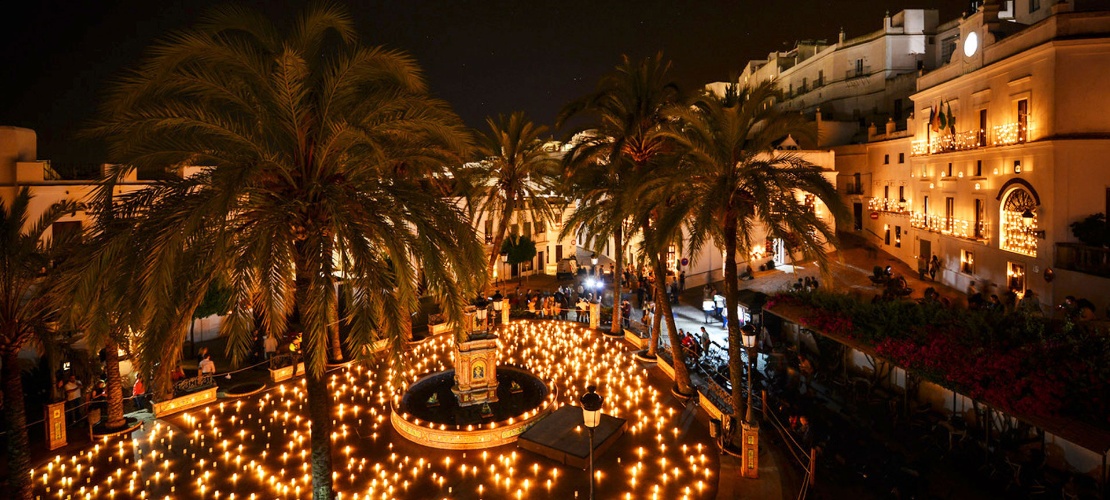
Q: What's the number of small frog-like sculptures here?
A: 3